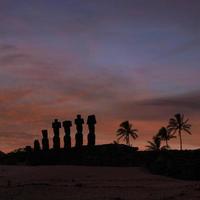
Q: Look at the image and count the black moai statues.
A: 6